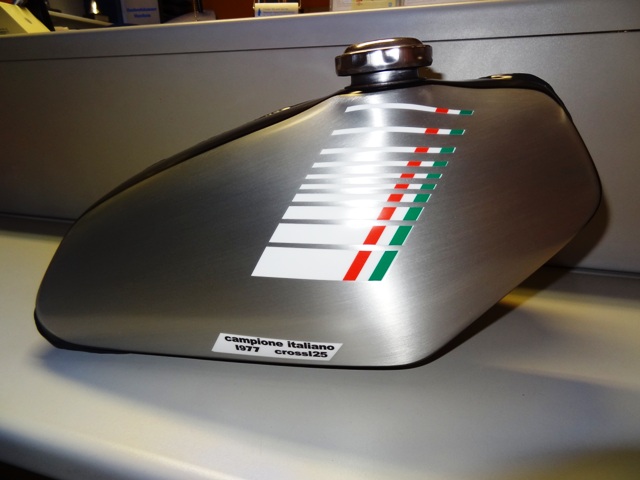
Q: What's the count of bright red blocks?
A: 10